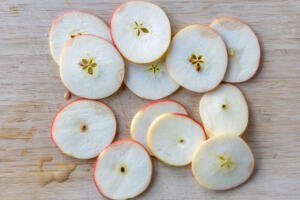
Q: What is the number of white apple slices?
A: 12